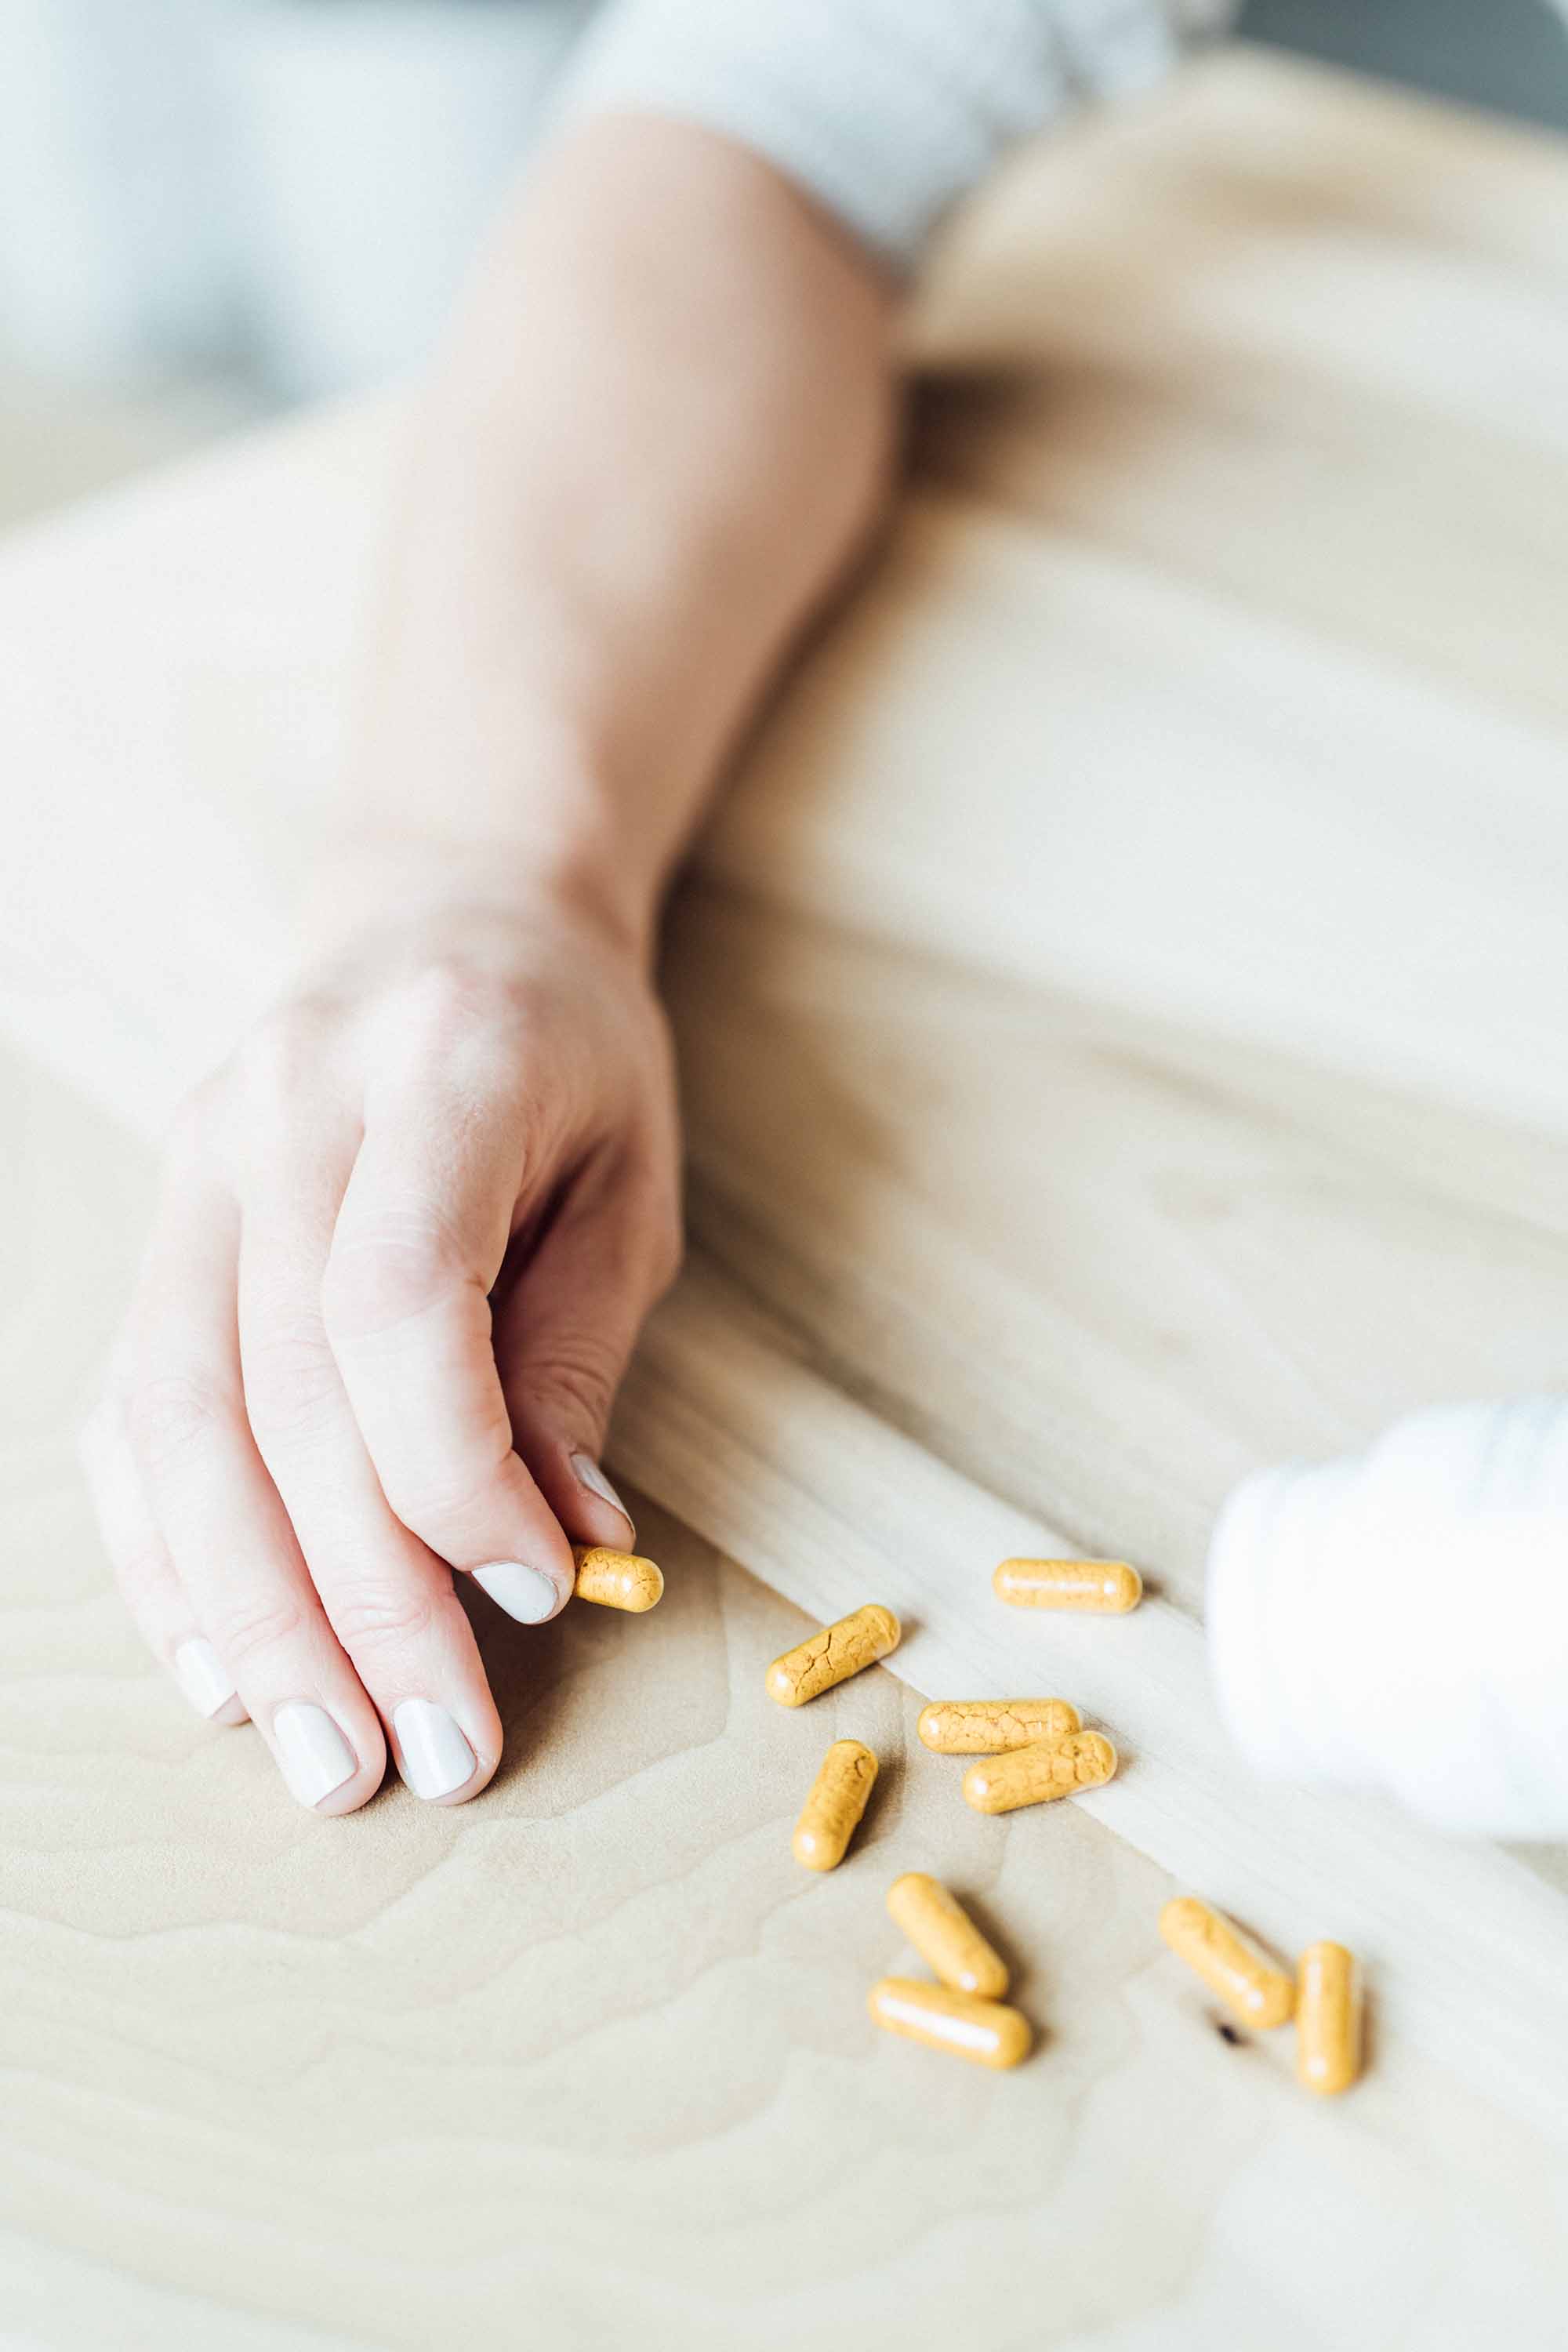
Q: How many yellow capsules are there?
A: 10